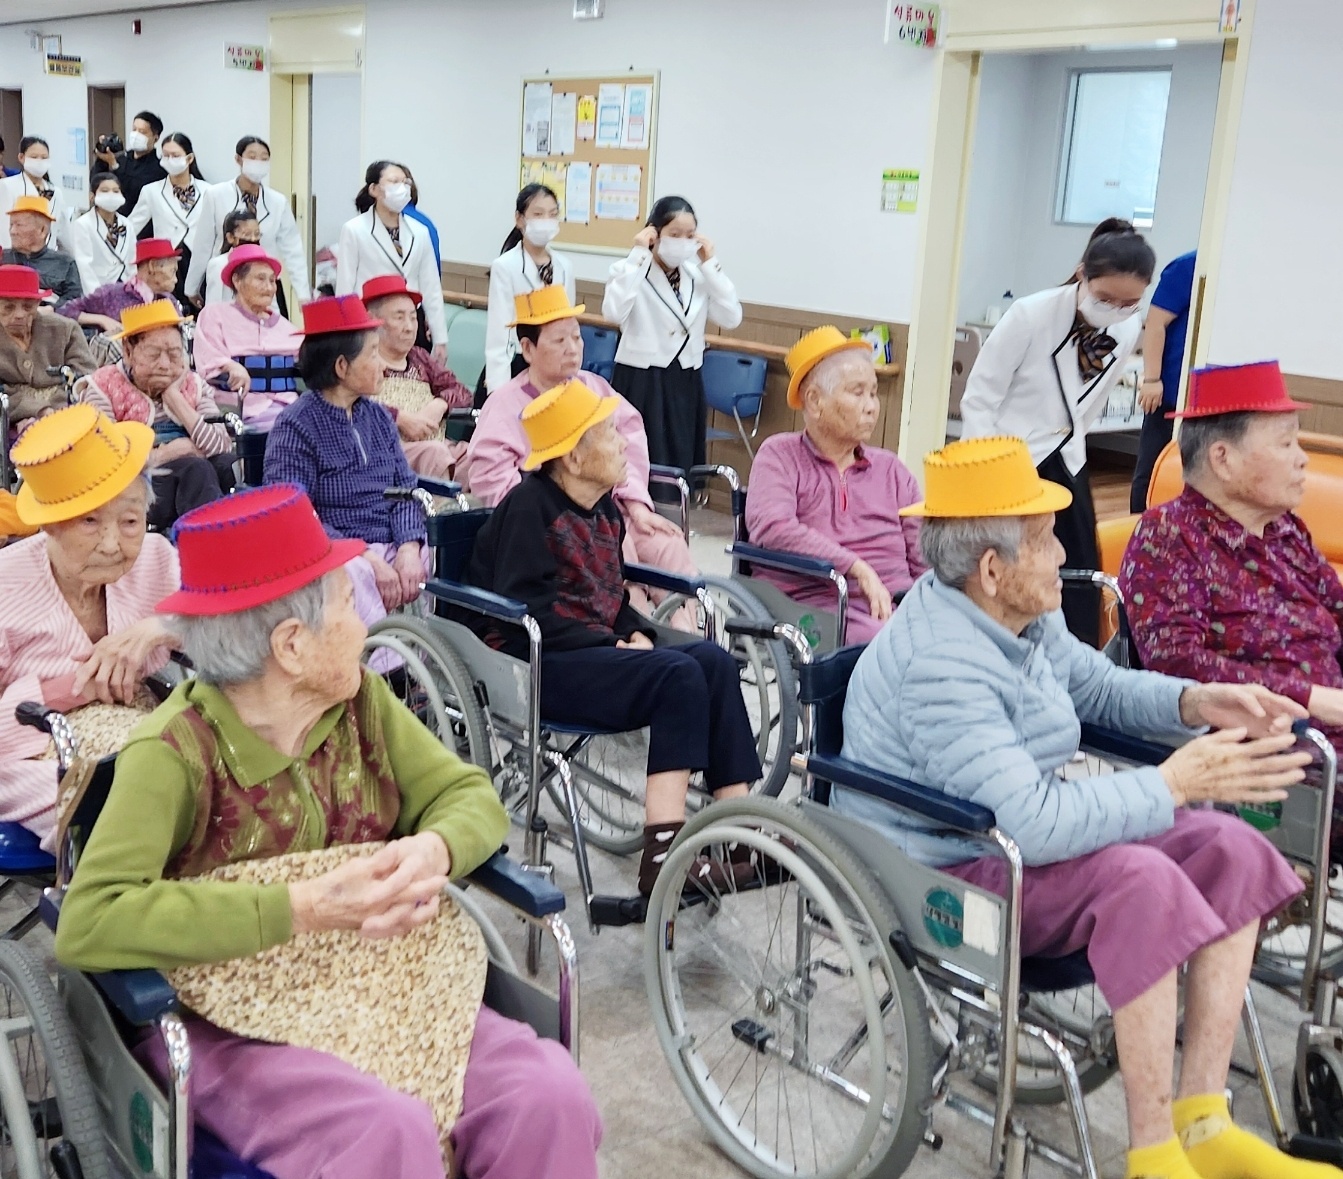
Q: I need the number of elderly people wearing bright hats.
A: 14